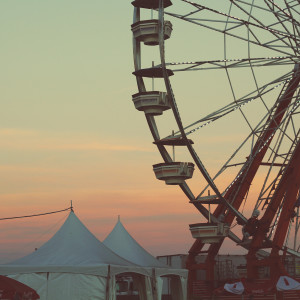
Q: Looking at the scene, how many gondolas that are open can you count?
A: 4